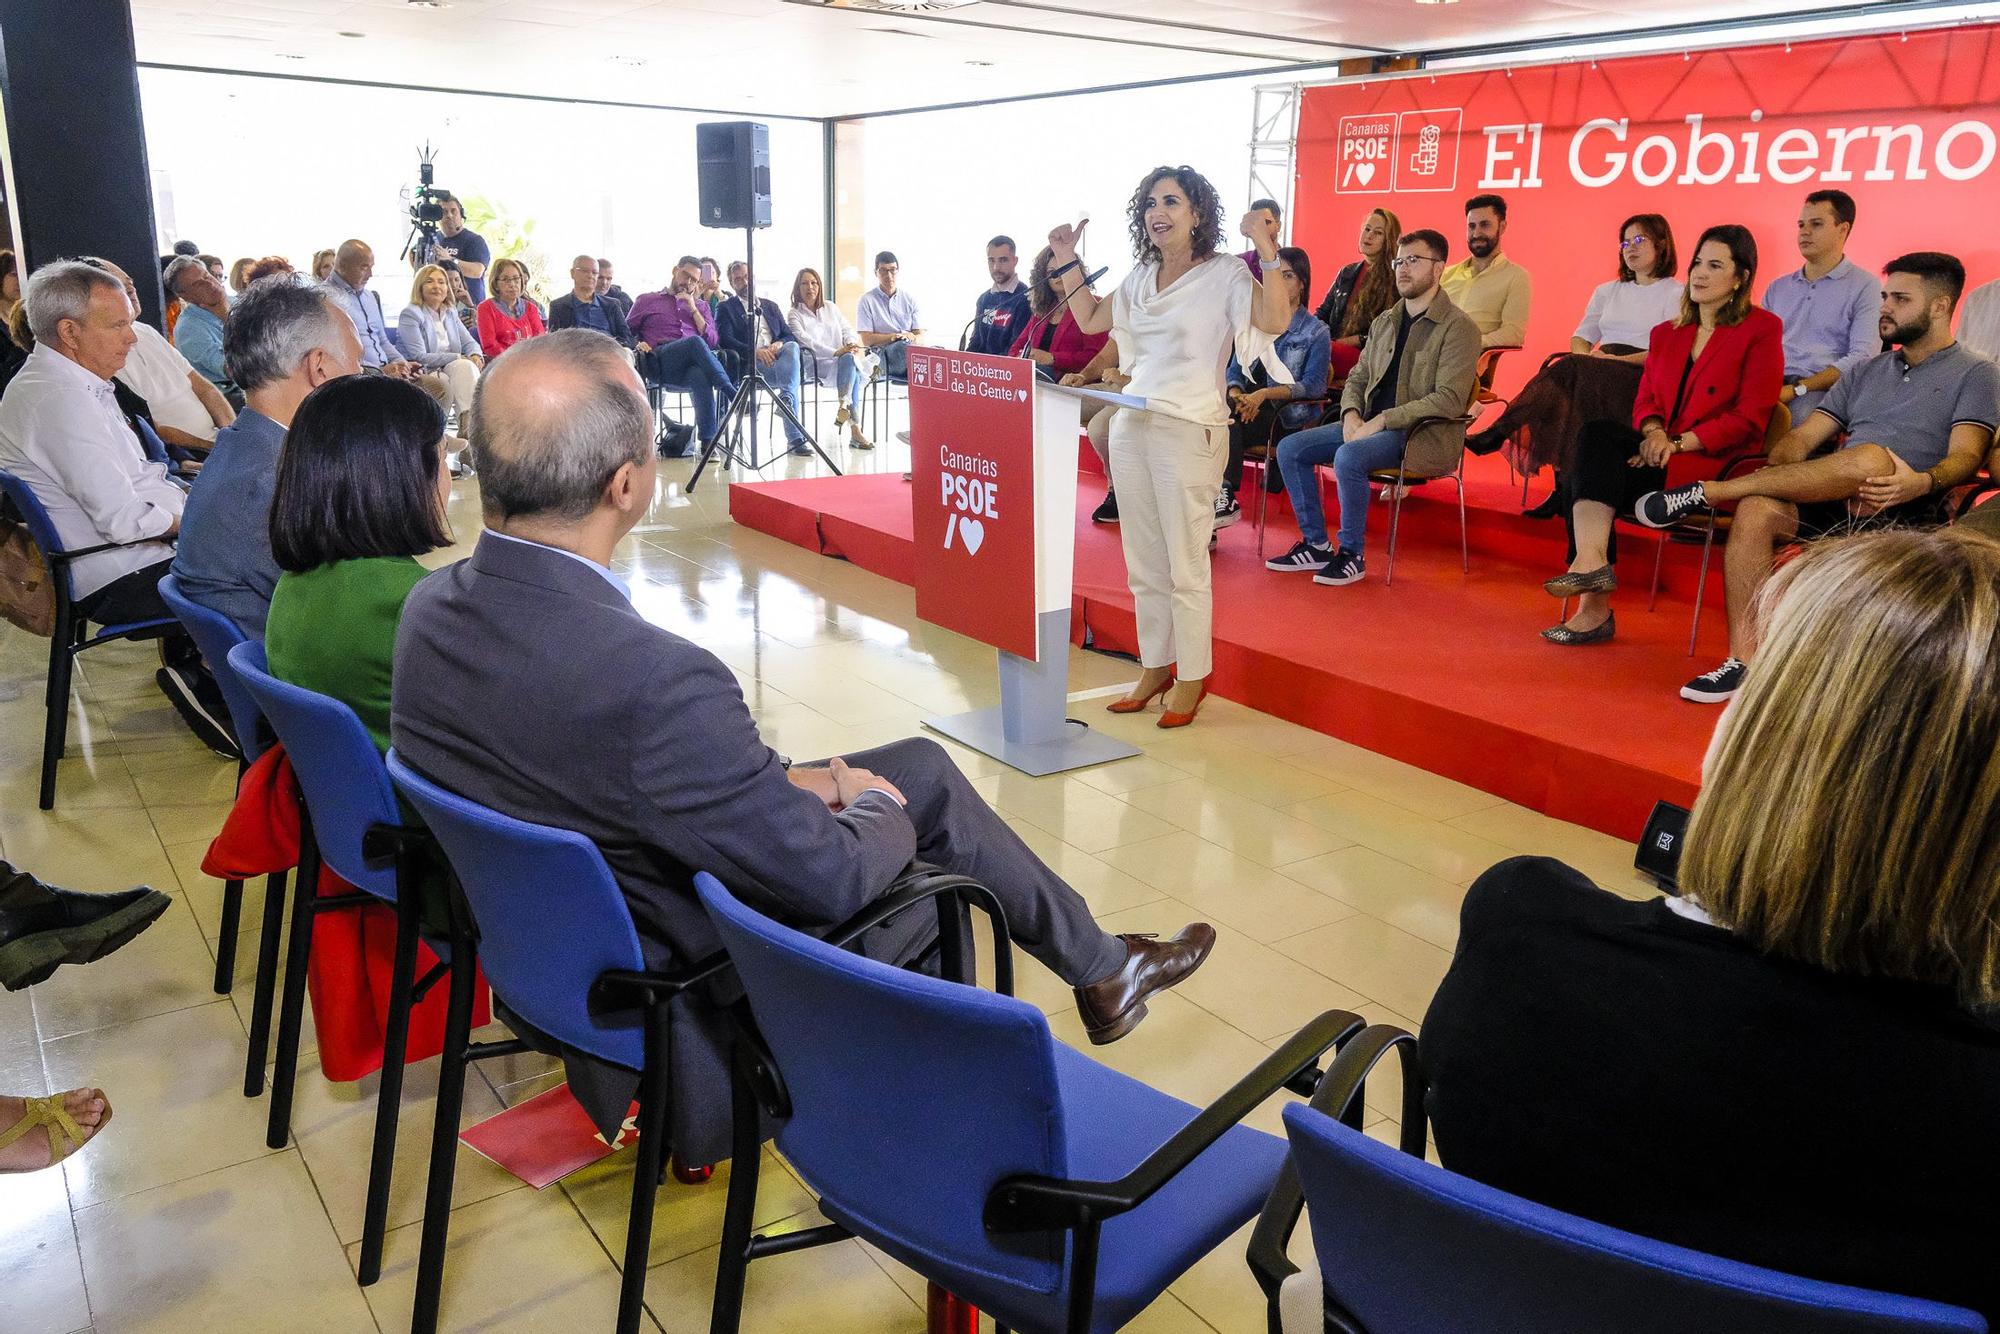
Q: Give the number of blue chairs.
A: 6